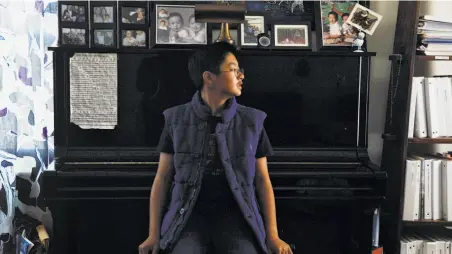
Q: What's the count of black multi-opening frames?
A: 3